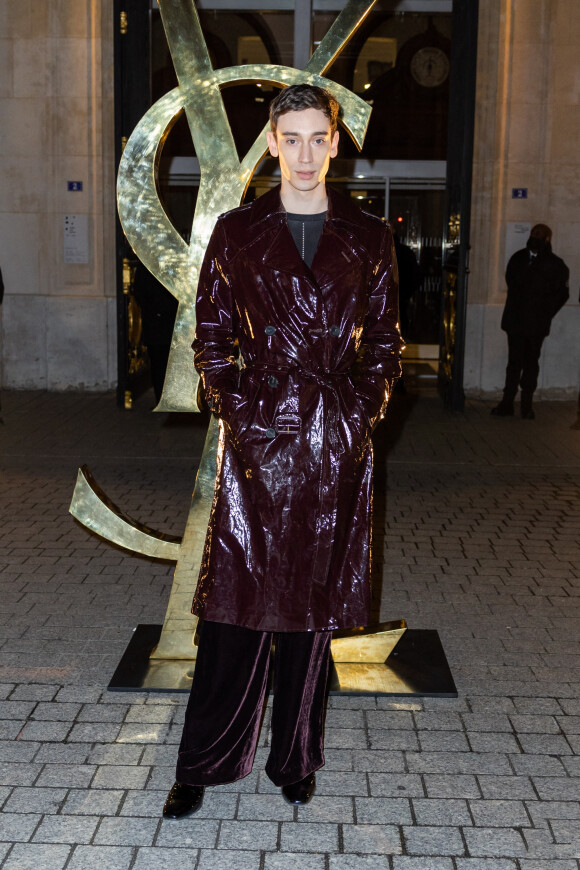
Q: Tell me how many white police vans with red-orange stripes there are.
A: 0